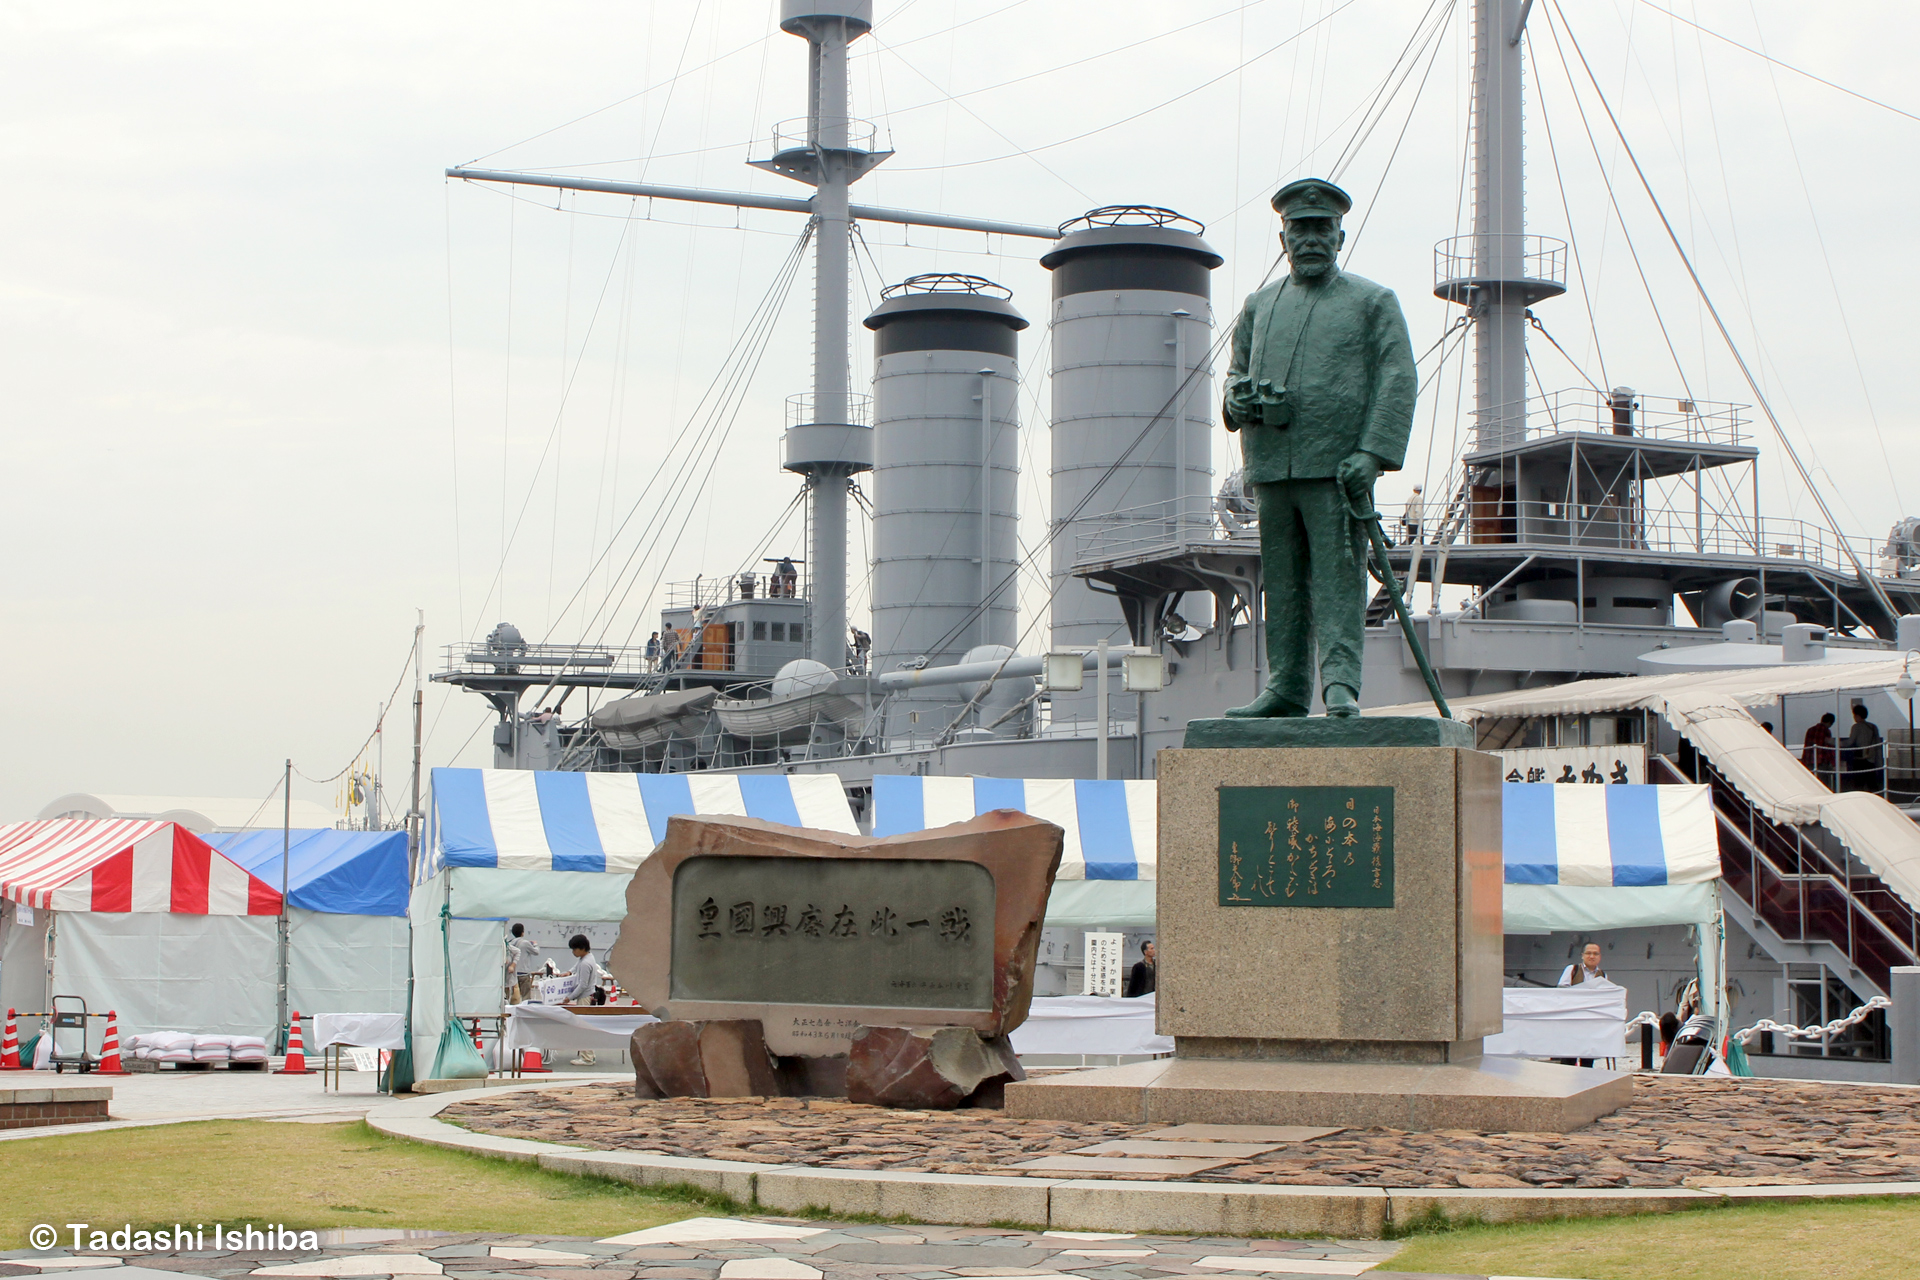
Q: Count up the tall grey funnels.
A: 2